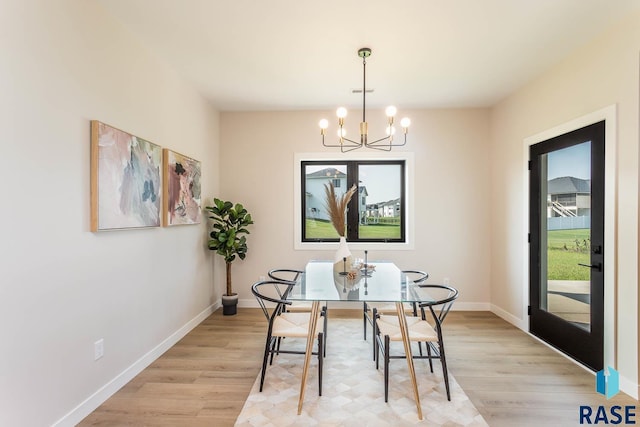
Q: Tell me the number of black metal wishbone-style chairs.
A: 4